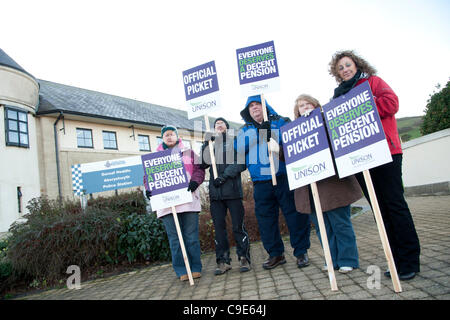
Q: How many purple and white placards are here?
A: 5